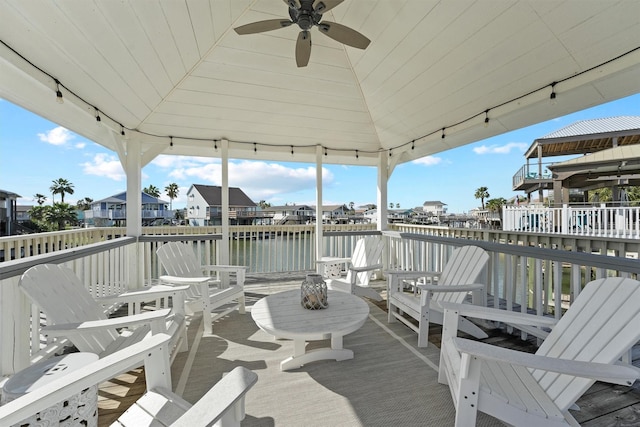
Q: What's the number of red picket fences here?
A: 0